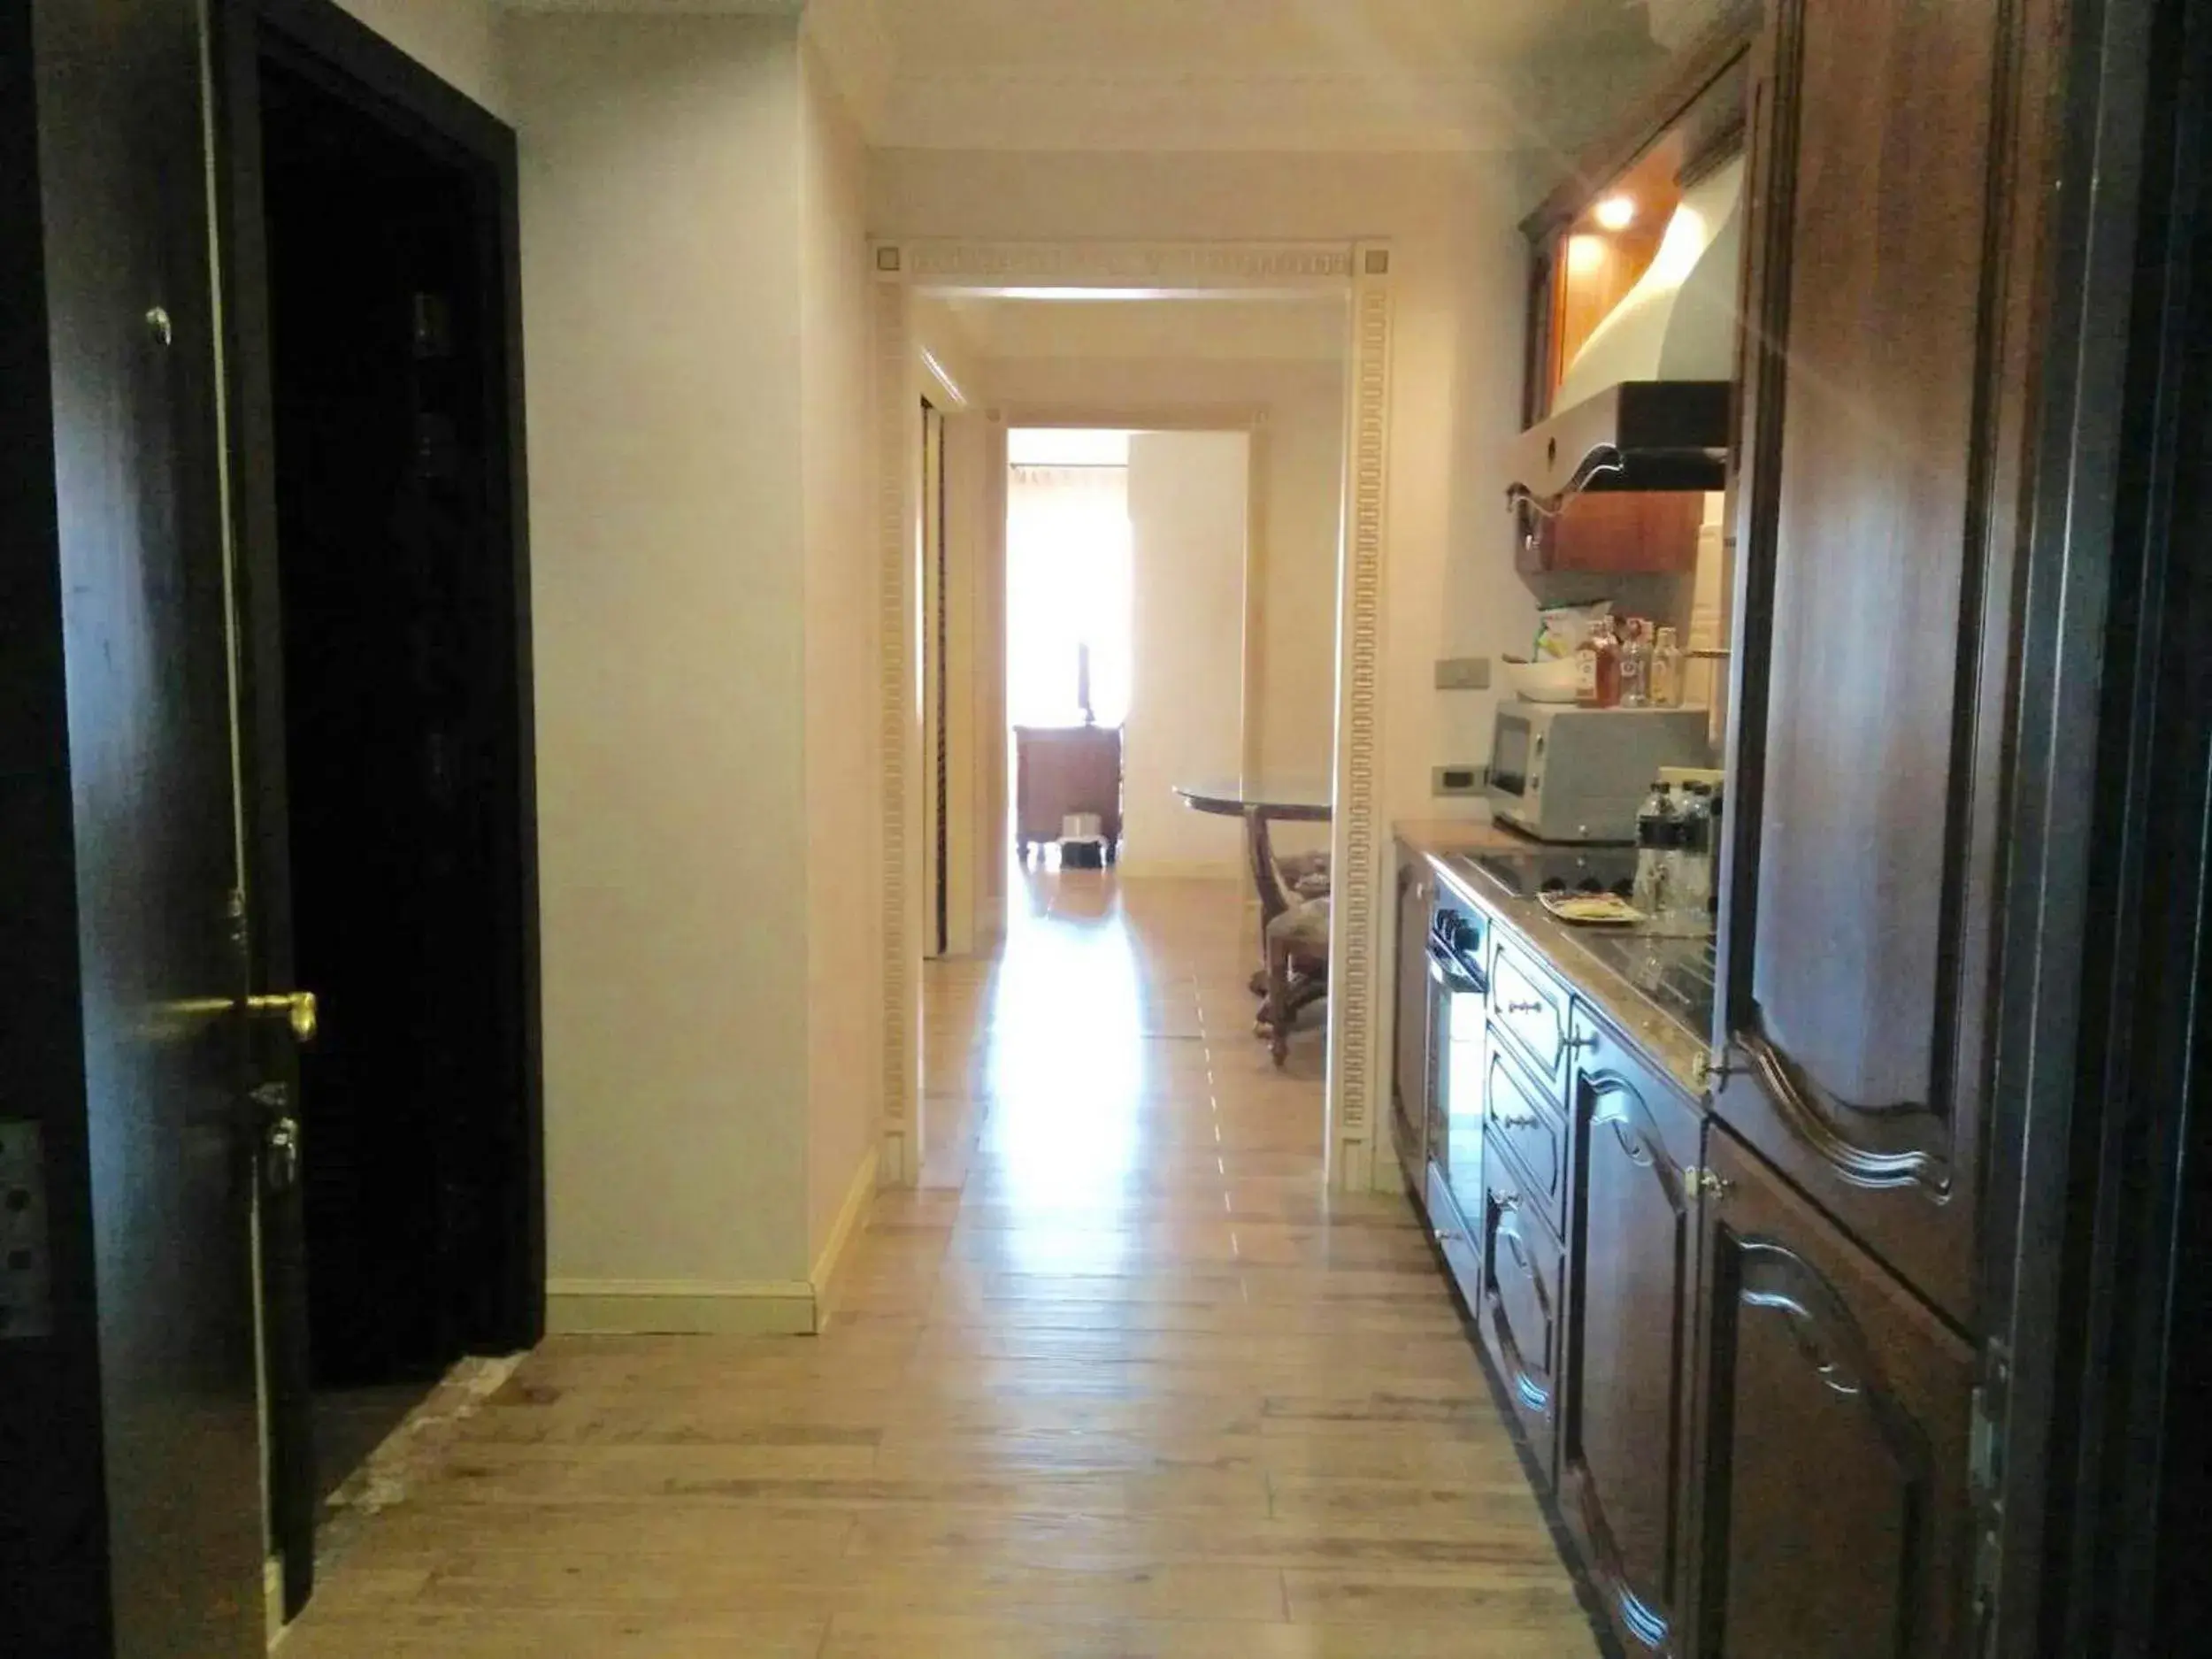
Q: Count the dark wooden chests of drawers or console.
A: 1